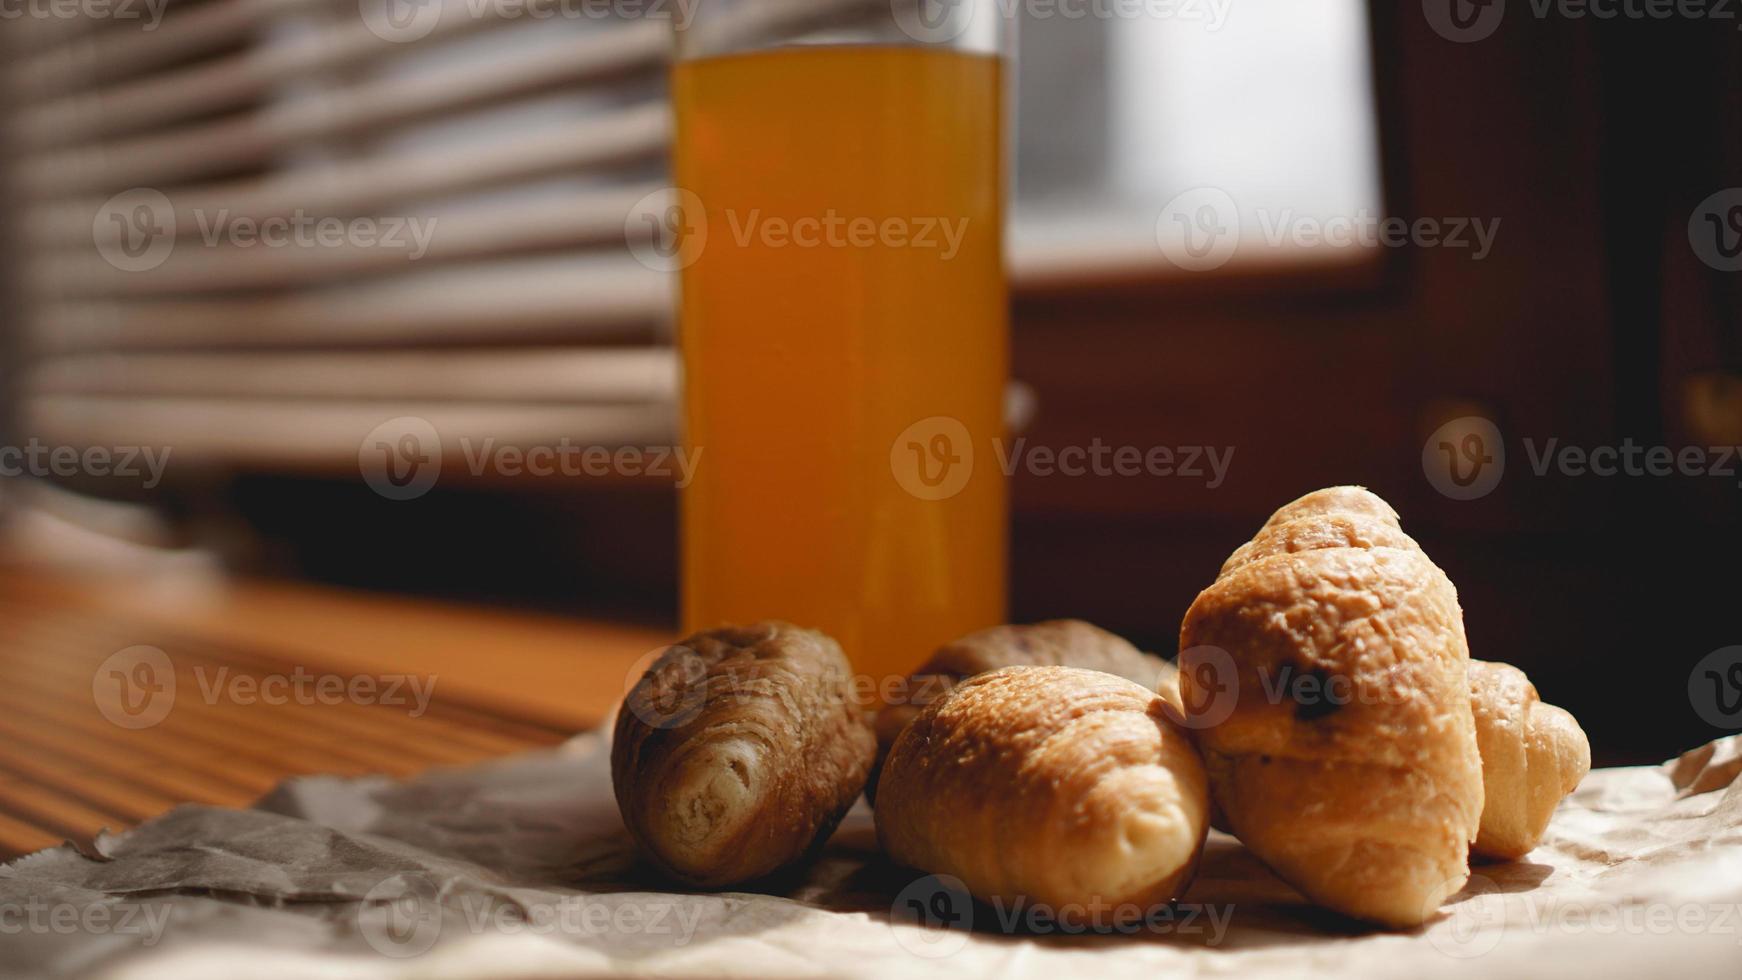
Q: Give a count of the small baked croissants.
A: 5